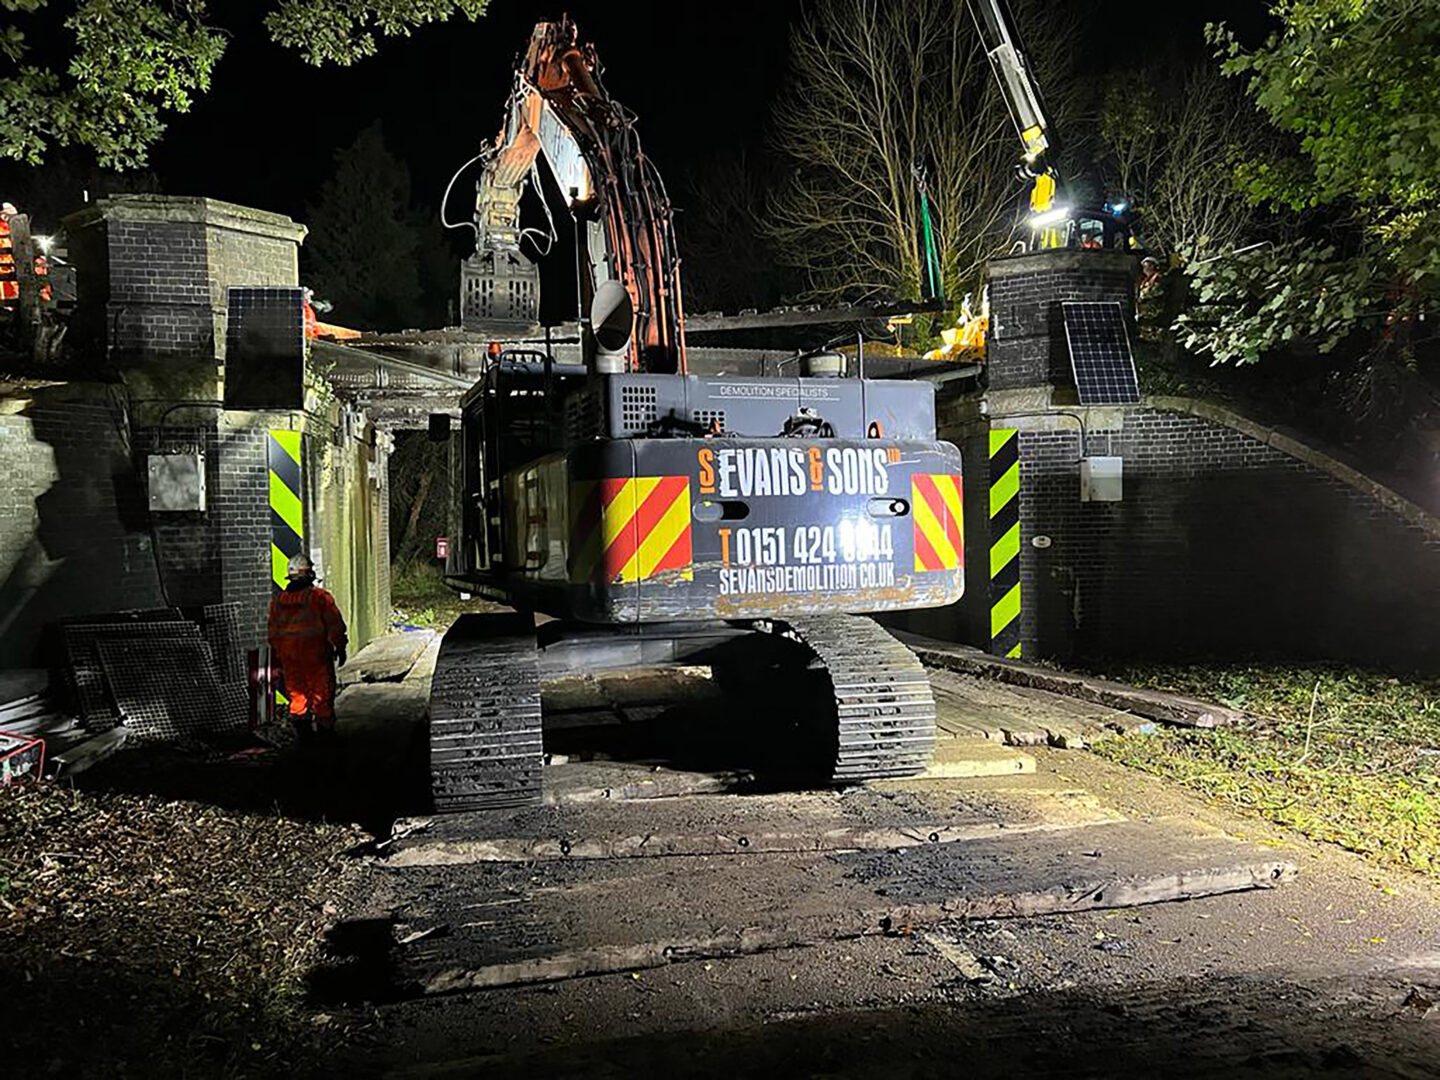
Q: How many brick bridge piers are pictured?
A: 2